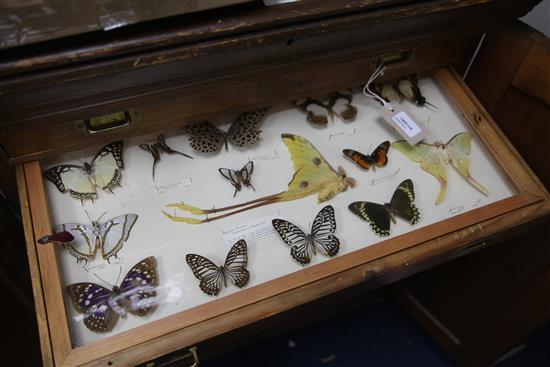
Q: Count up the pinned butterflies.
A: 14